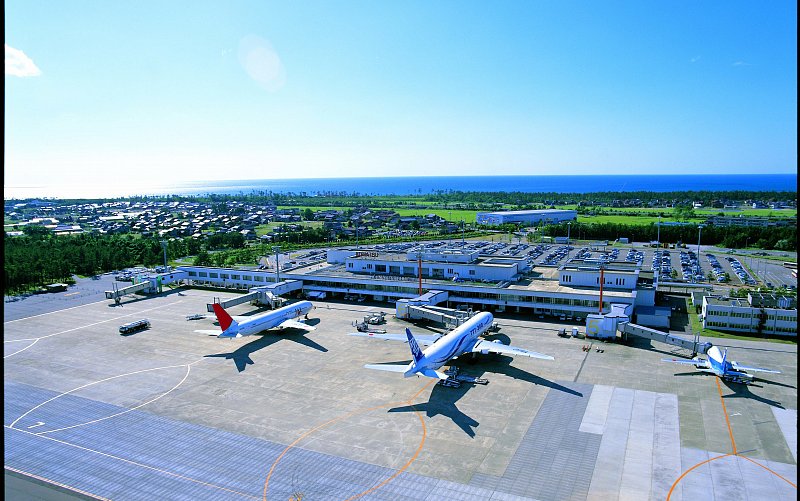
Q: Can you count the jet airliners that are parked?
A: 3